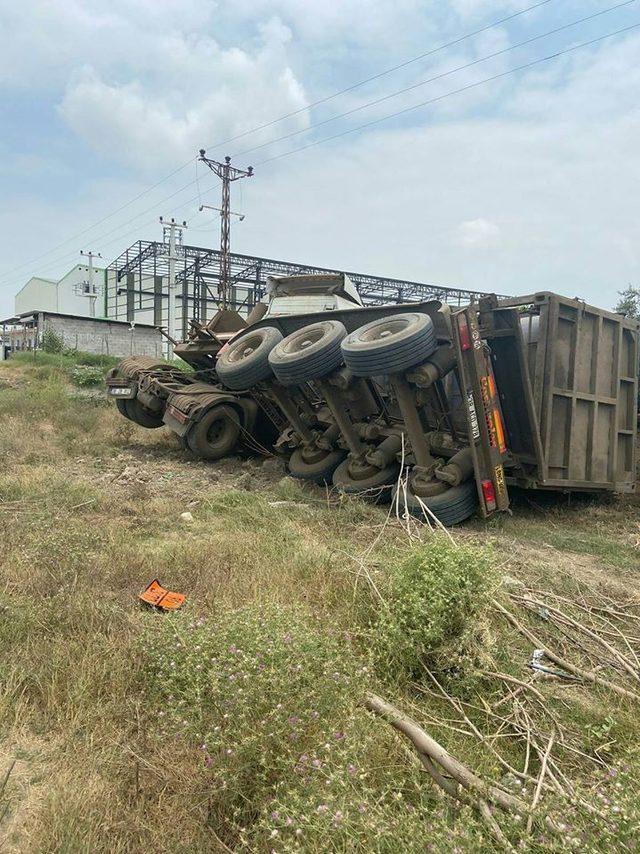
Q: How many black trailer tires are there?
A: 6